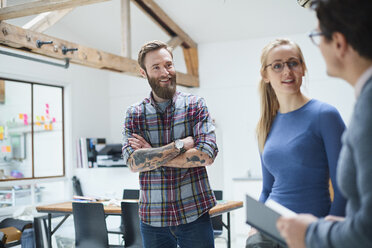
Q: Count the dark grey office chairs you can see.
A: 4